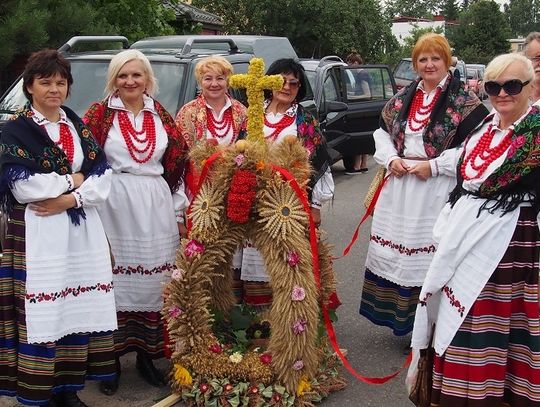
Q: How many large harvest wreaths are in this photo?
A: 1